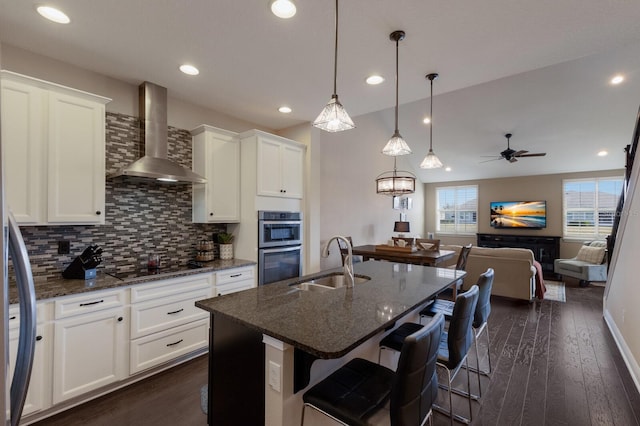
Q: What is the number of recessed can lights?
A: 9